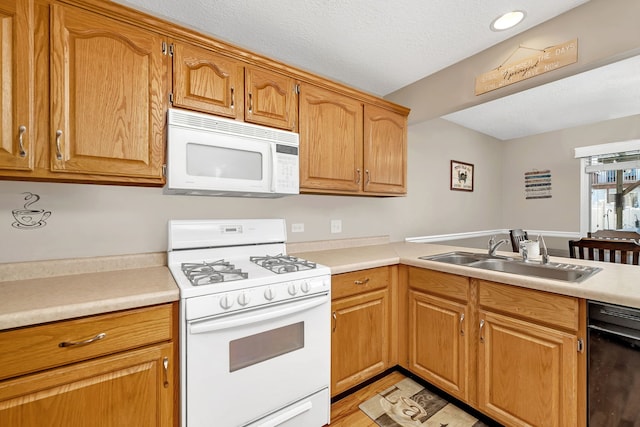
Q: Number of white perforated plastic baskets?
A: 0